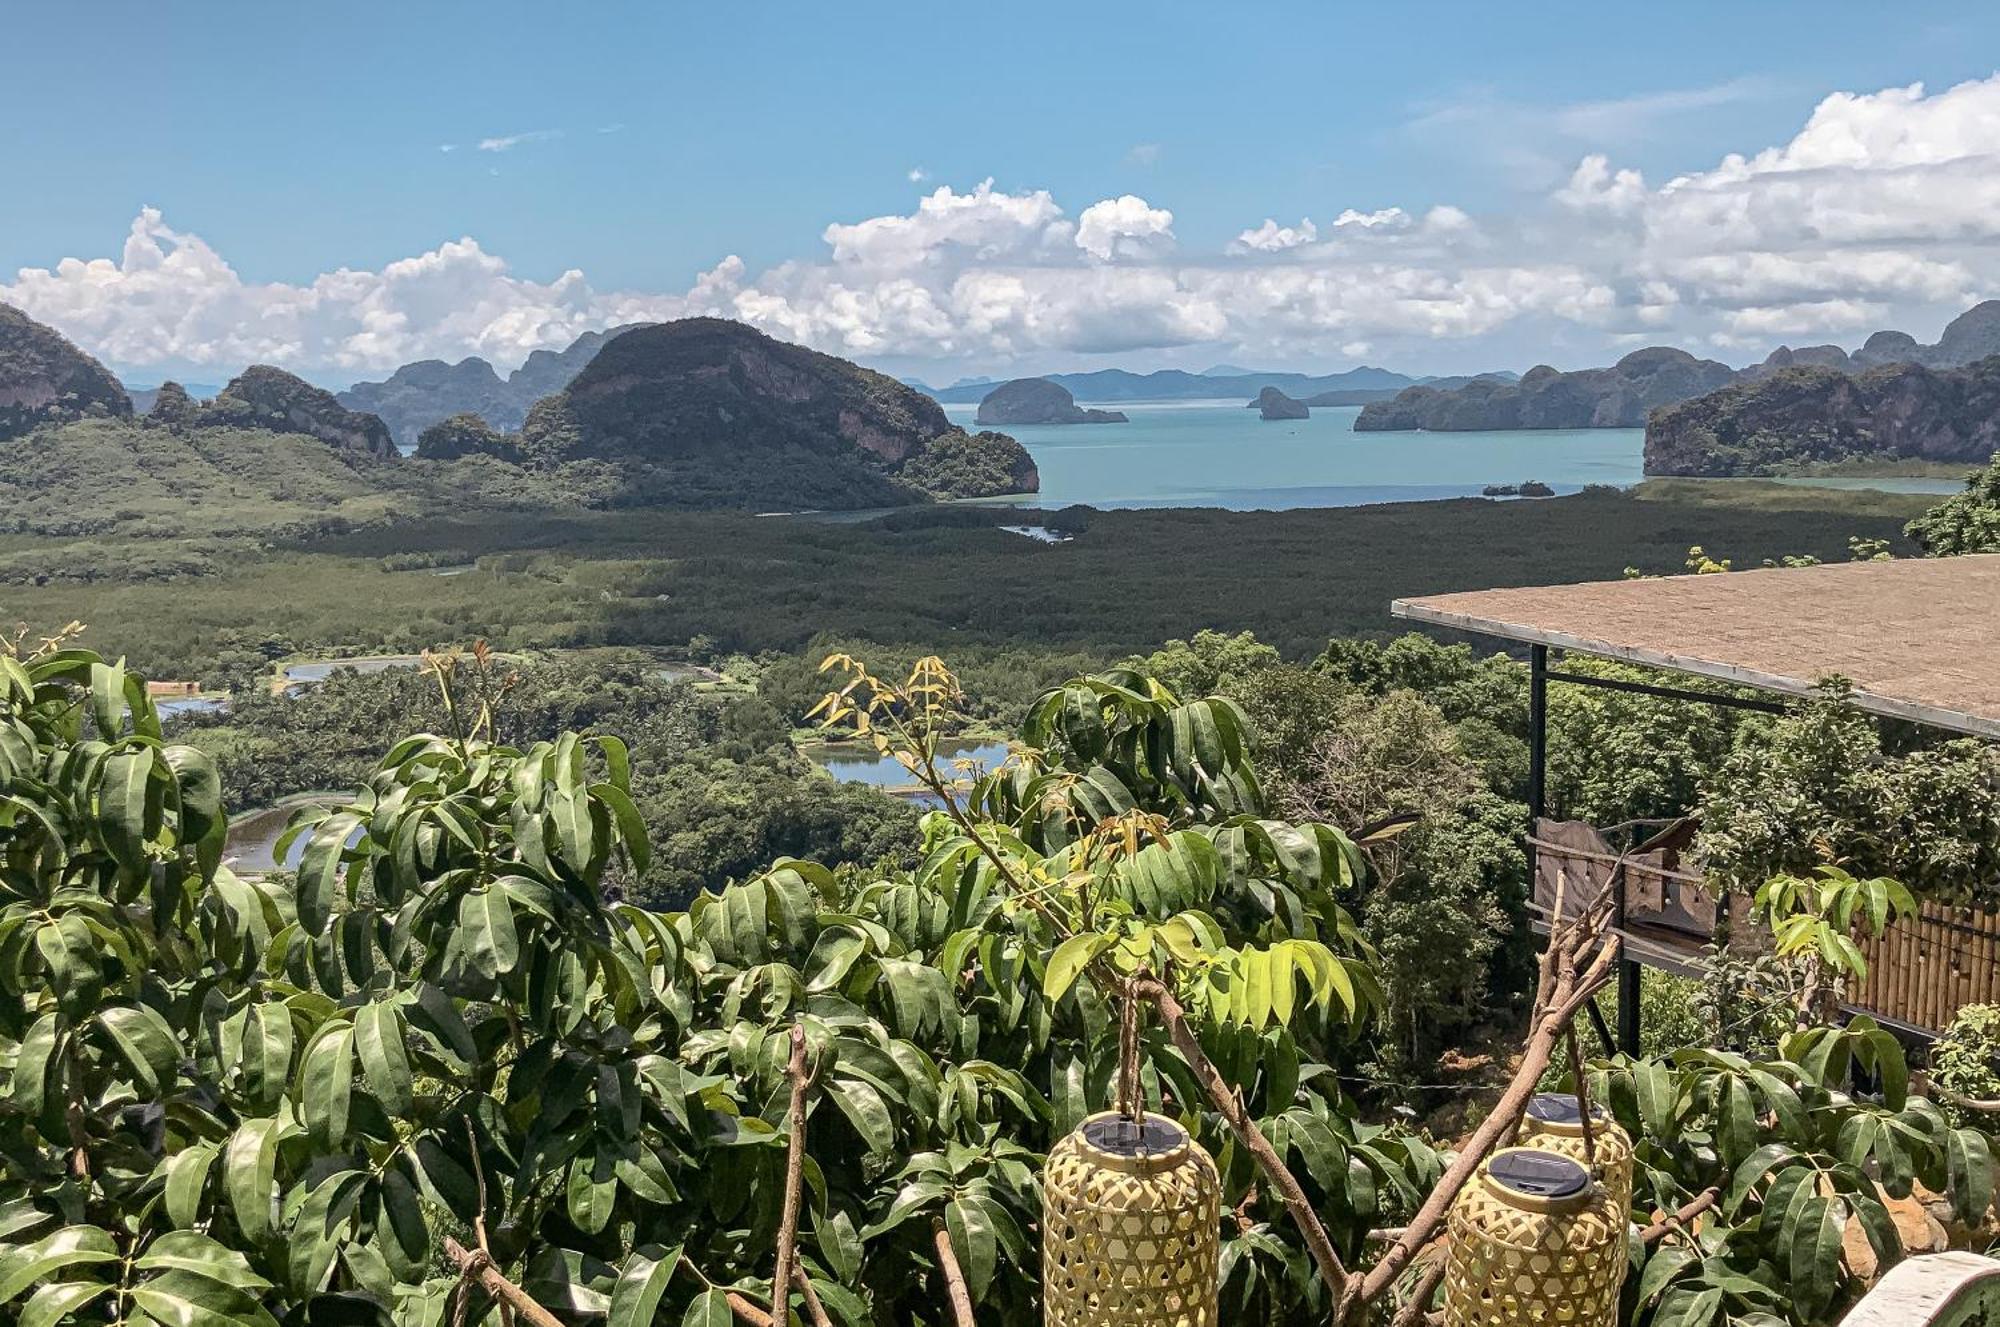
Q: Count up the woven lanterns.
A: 3